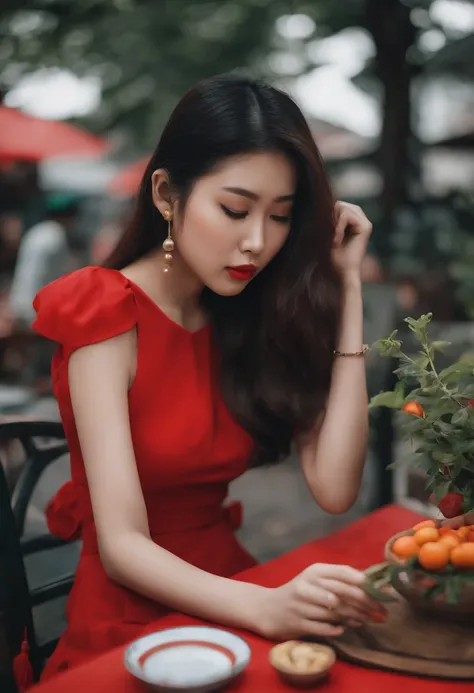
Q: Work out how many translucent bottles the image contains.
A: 0